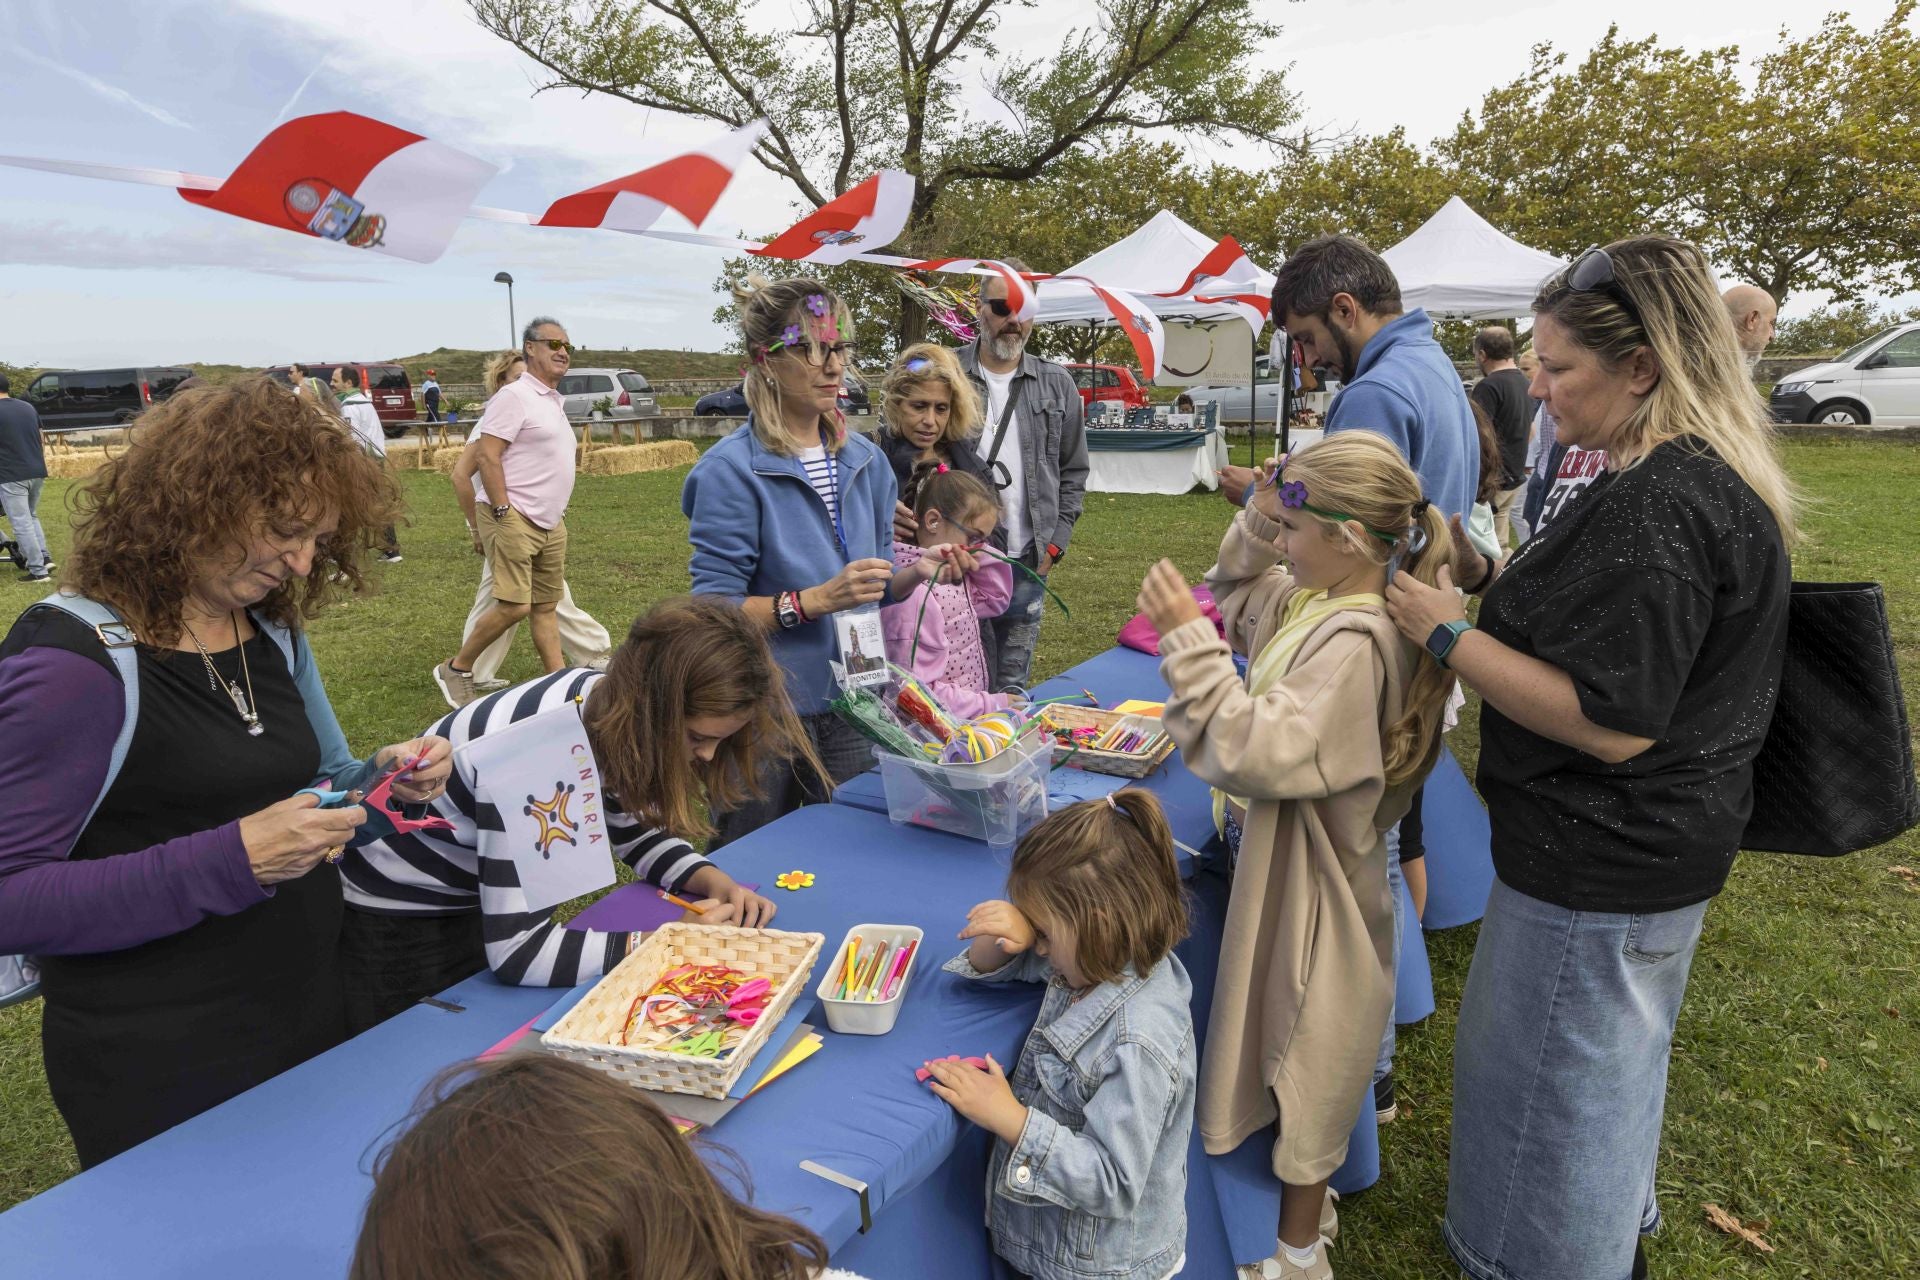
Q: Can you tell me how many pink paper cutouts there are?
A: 2